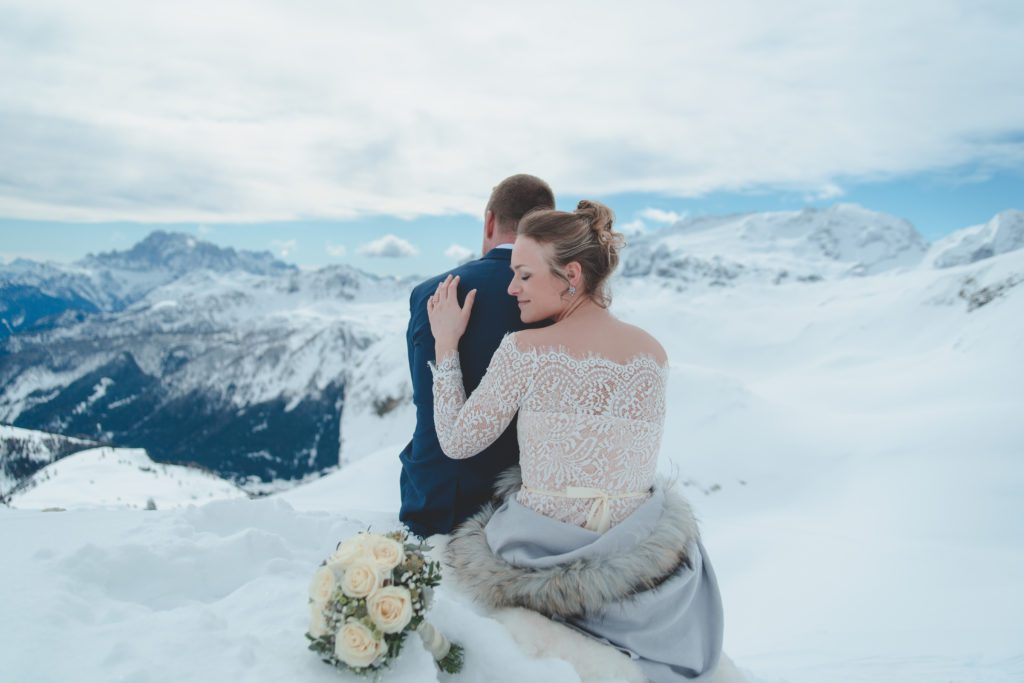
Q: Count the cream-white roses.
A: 7